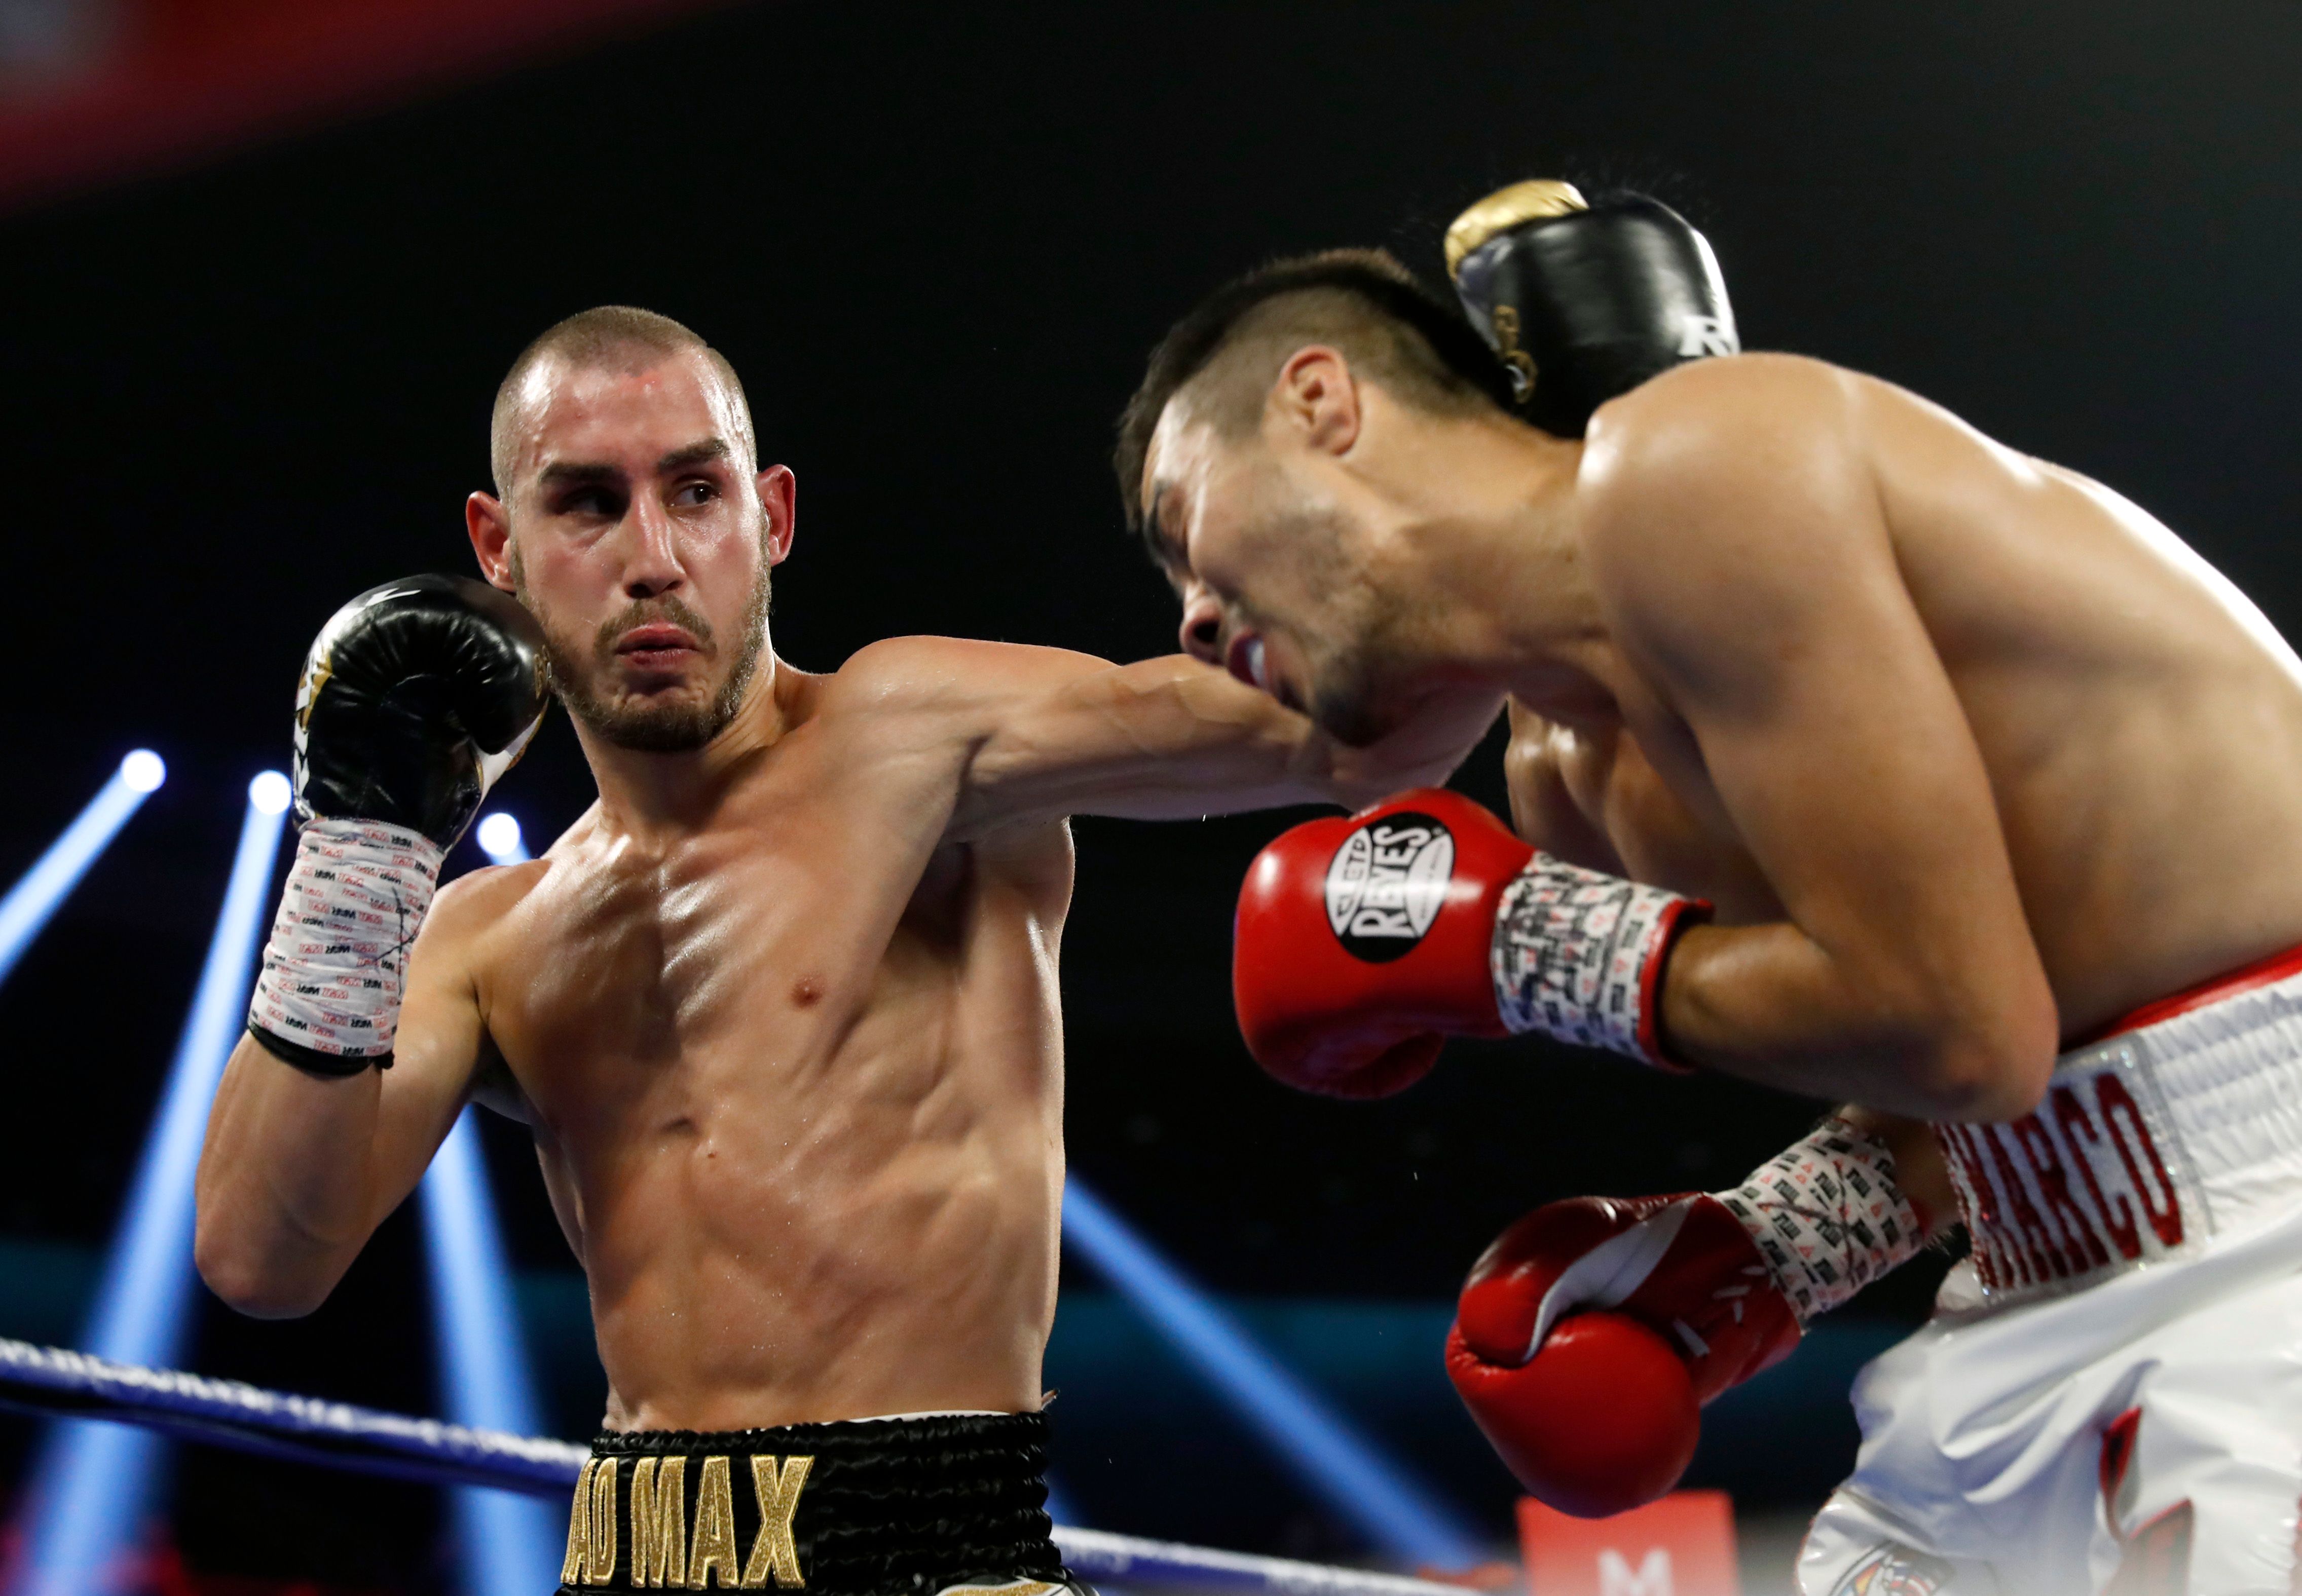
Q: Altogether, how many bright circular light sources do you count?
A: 3